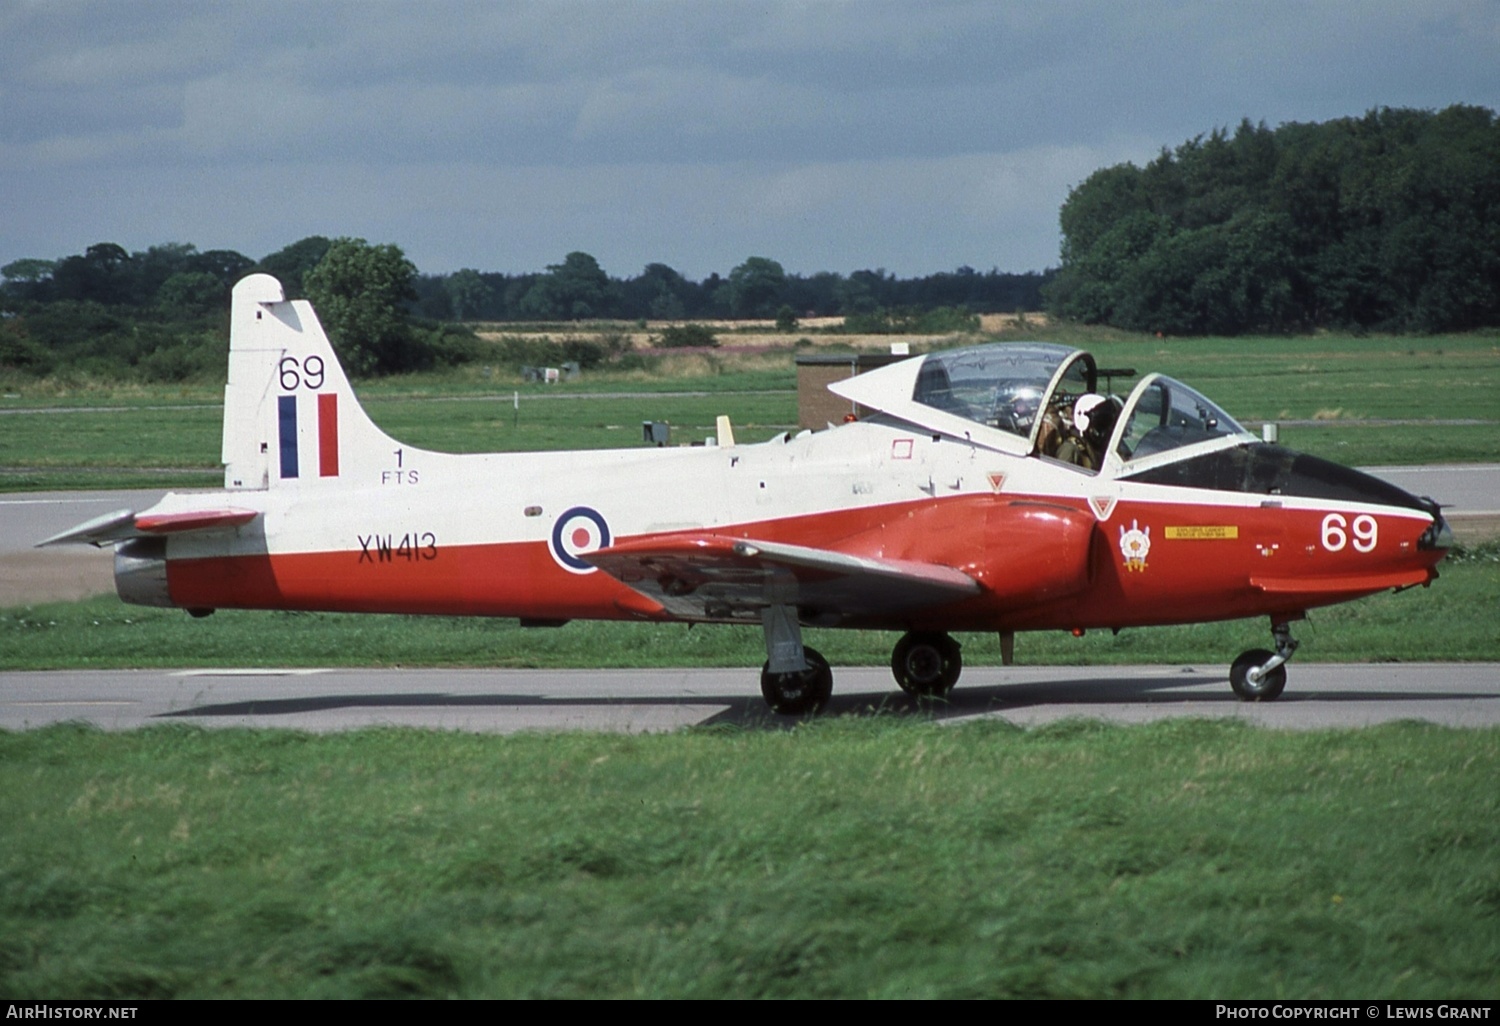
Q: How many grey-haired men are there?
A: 0